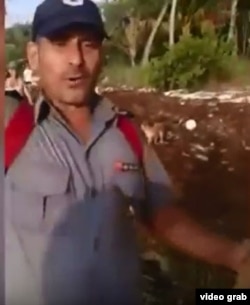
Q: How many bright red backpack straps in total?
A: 2